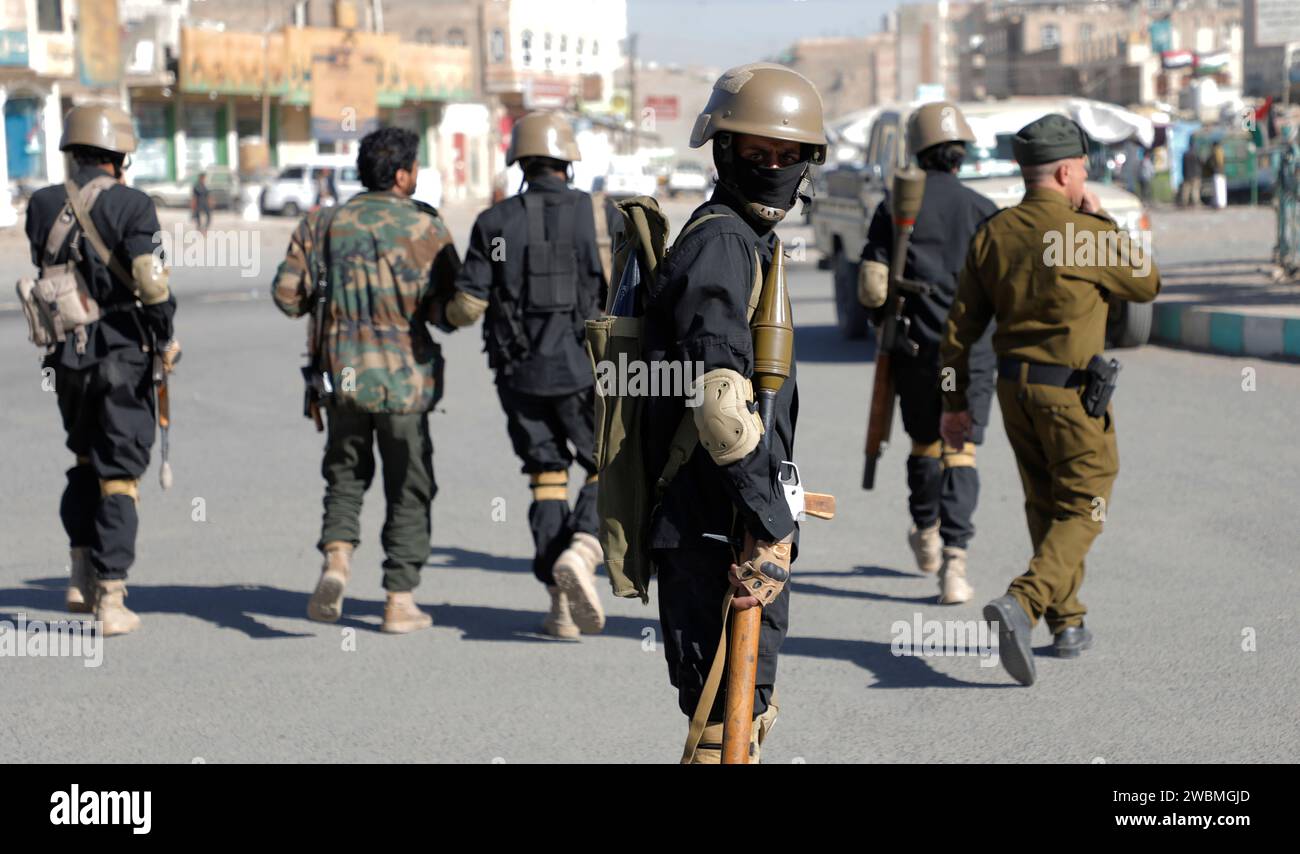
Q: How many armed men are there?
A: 6